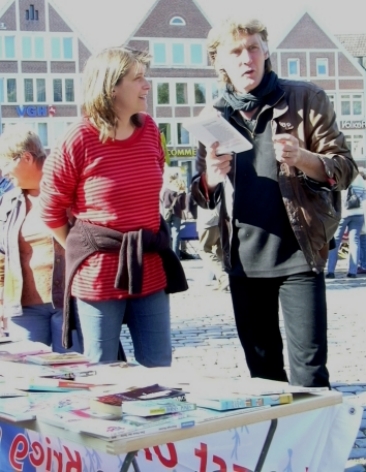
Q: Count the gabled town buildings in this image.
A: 3